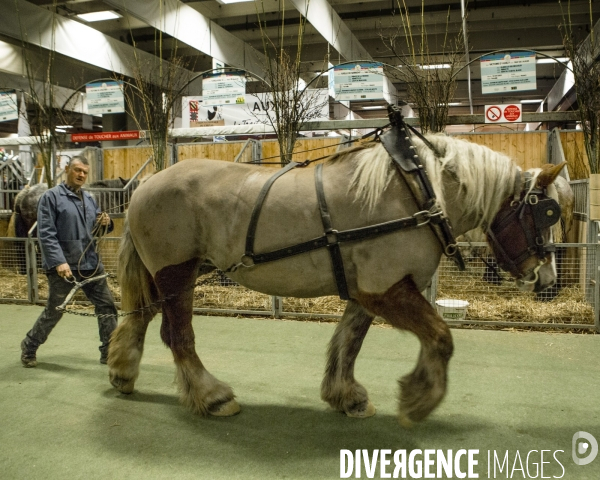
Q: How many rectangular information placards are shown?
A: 5